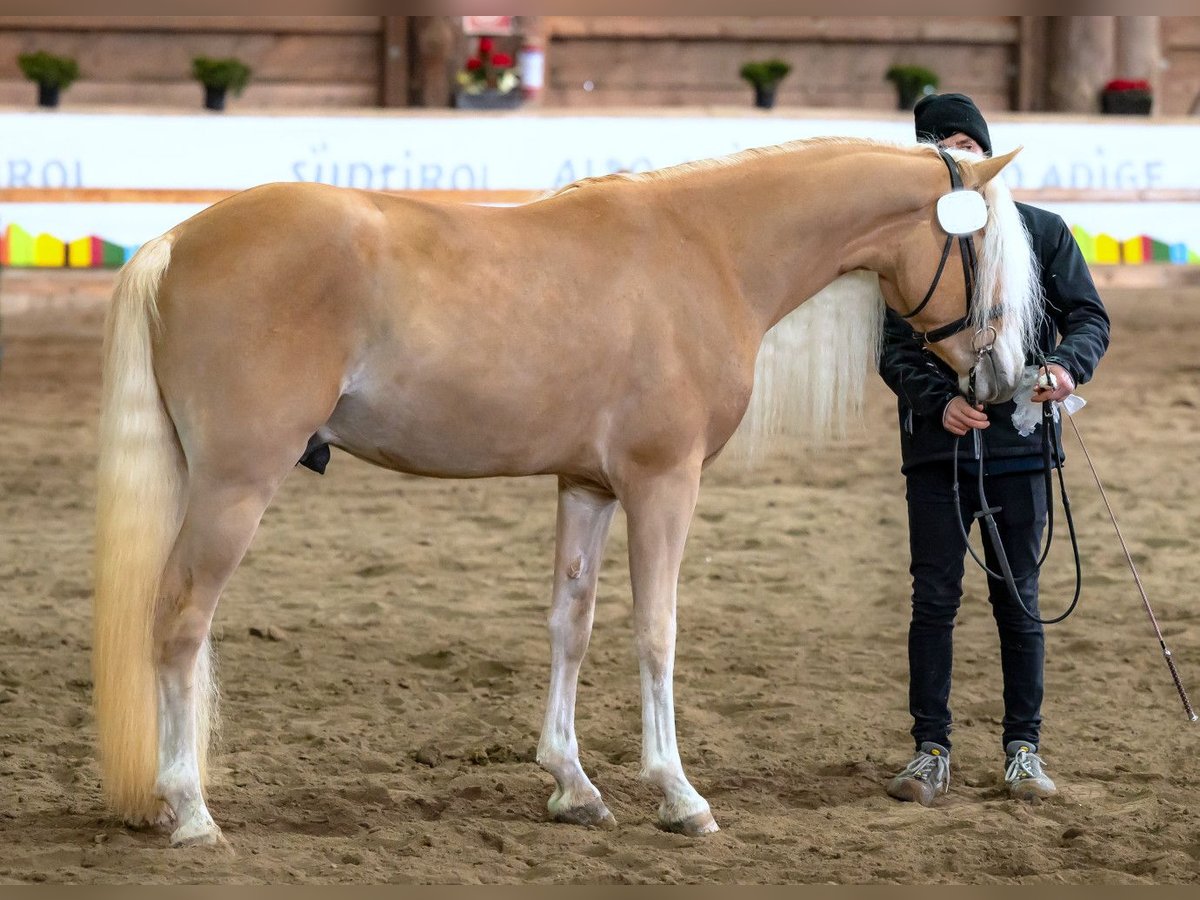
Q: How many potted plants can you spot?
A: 6